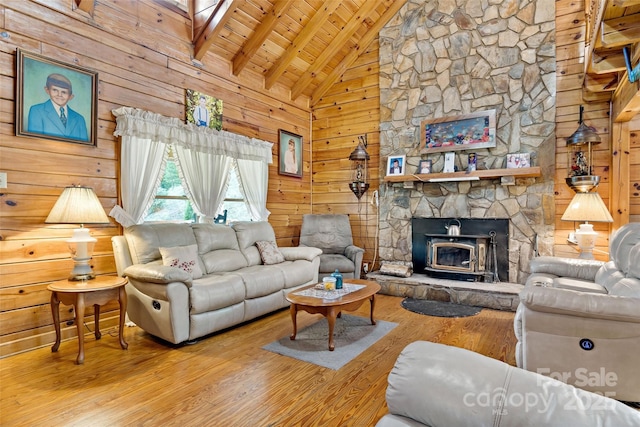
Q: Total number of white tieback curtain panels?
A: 3